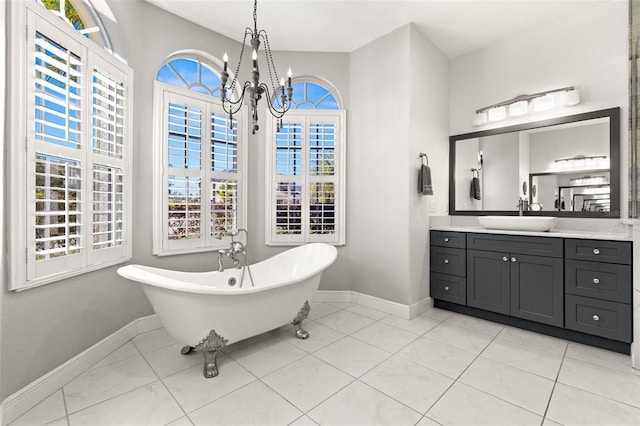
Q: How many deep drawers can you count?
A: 4